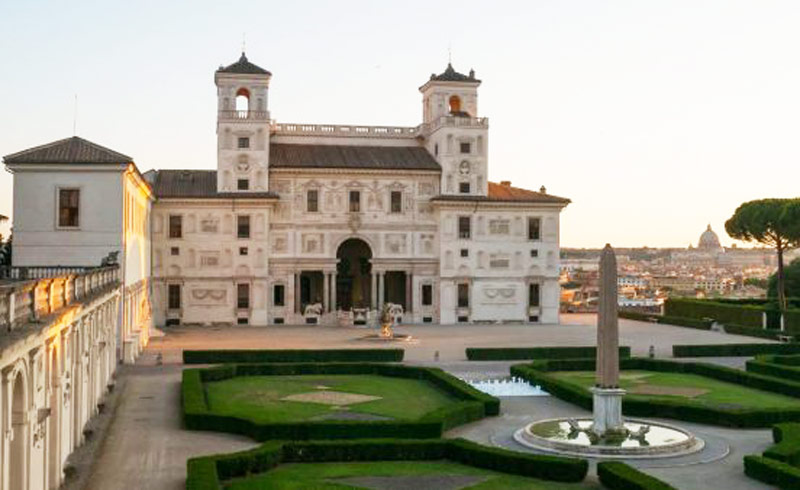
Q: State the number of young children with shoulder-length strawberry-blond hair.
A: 0